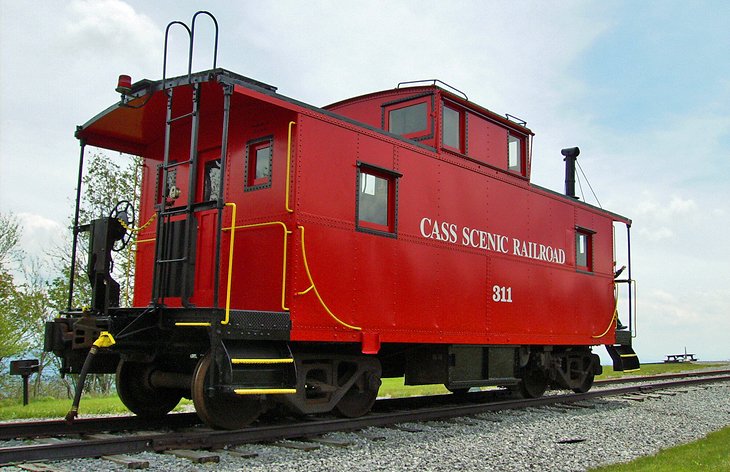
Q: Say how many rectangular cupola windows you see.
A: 3